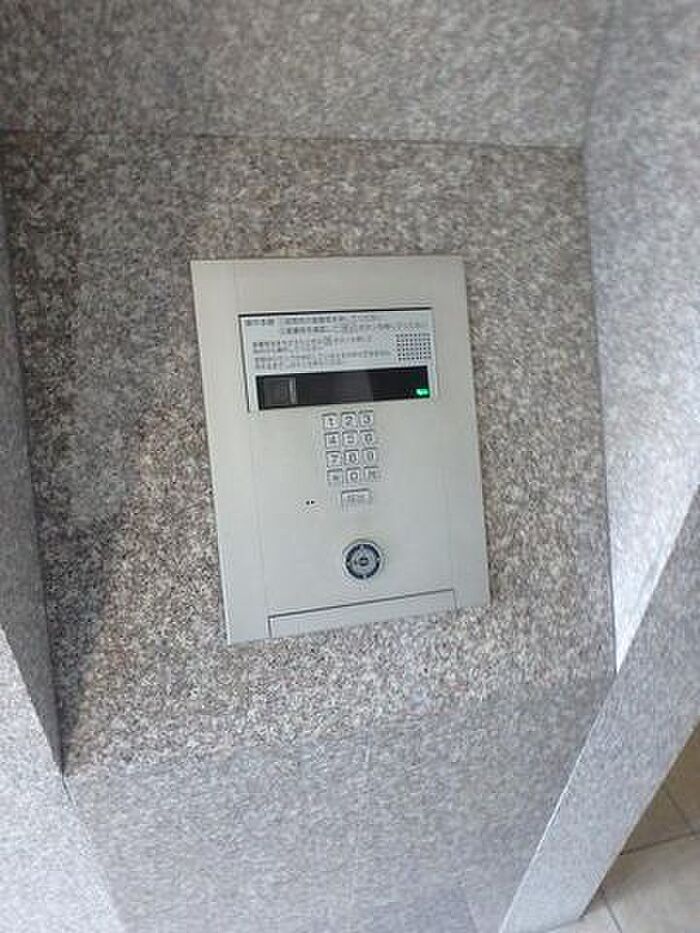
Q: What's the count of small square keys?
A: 12